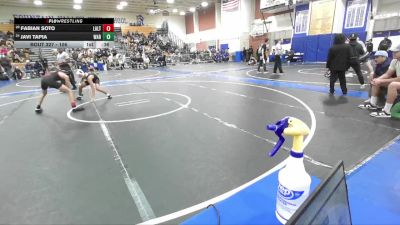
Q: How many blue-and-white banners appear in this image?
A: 2